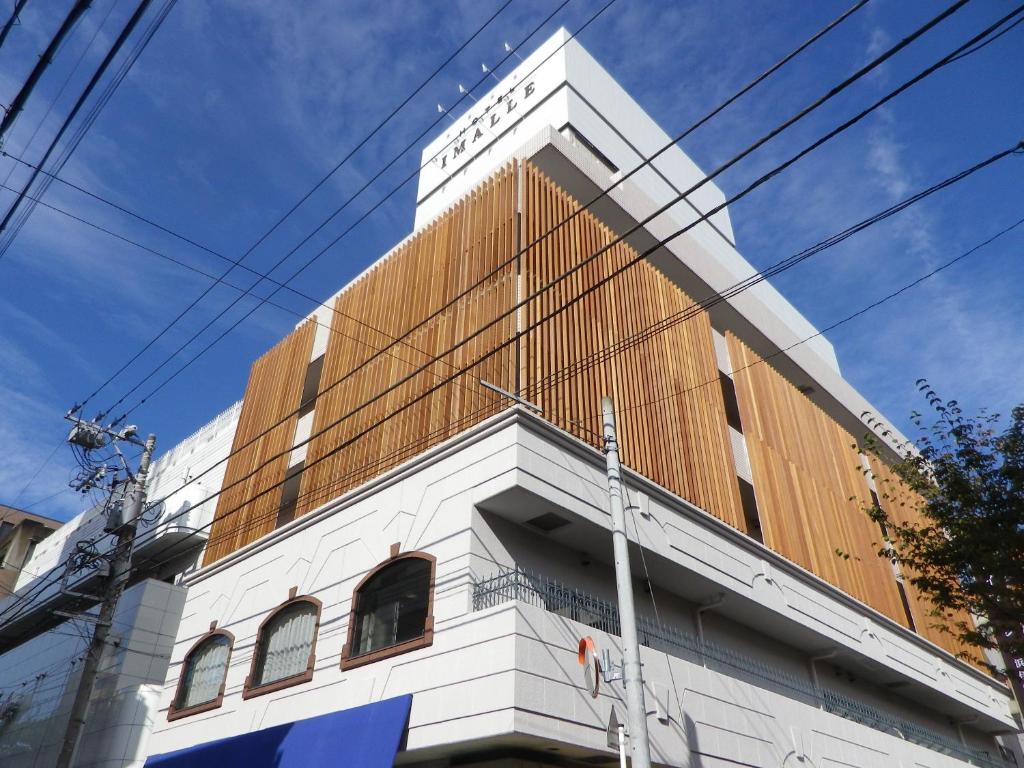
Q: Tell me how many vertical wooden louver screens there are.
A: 5